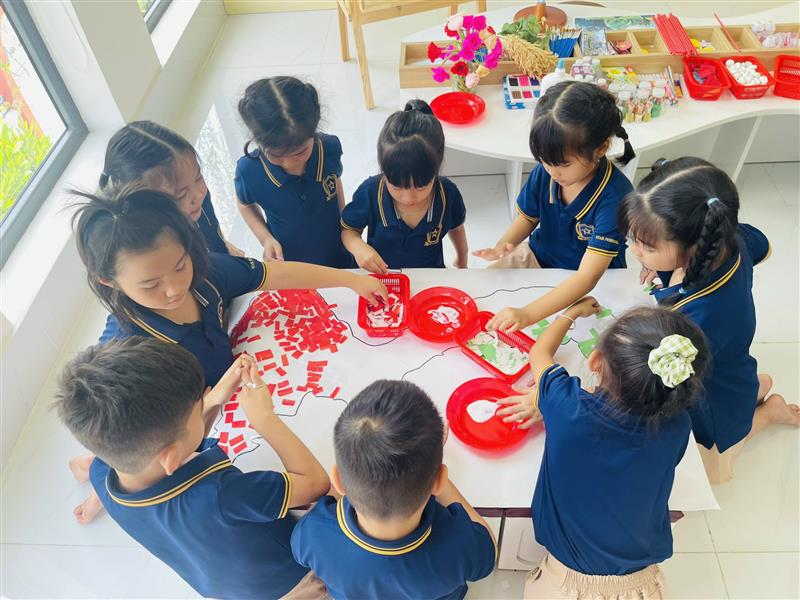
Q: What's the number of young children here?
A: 9